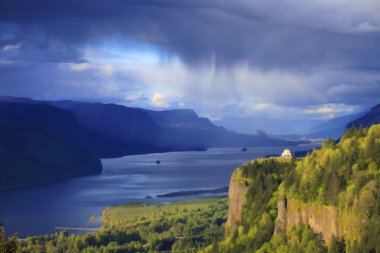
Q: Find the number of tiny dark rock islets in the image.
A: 2